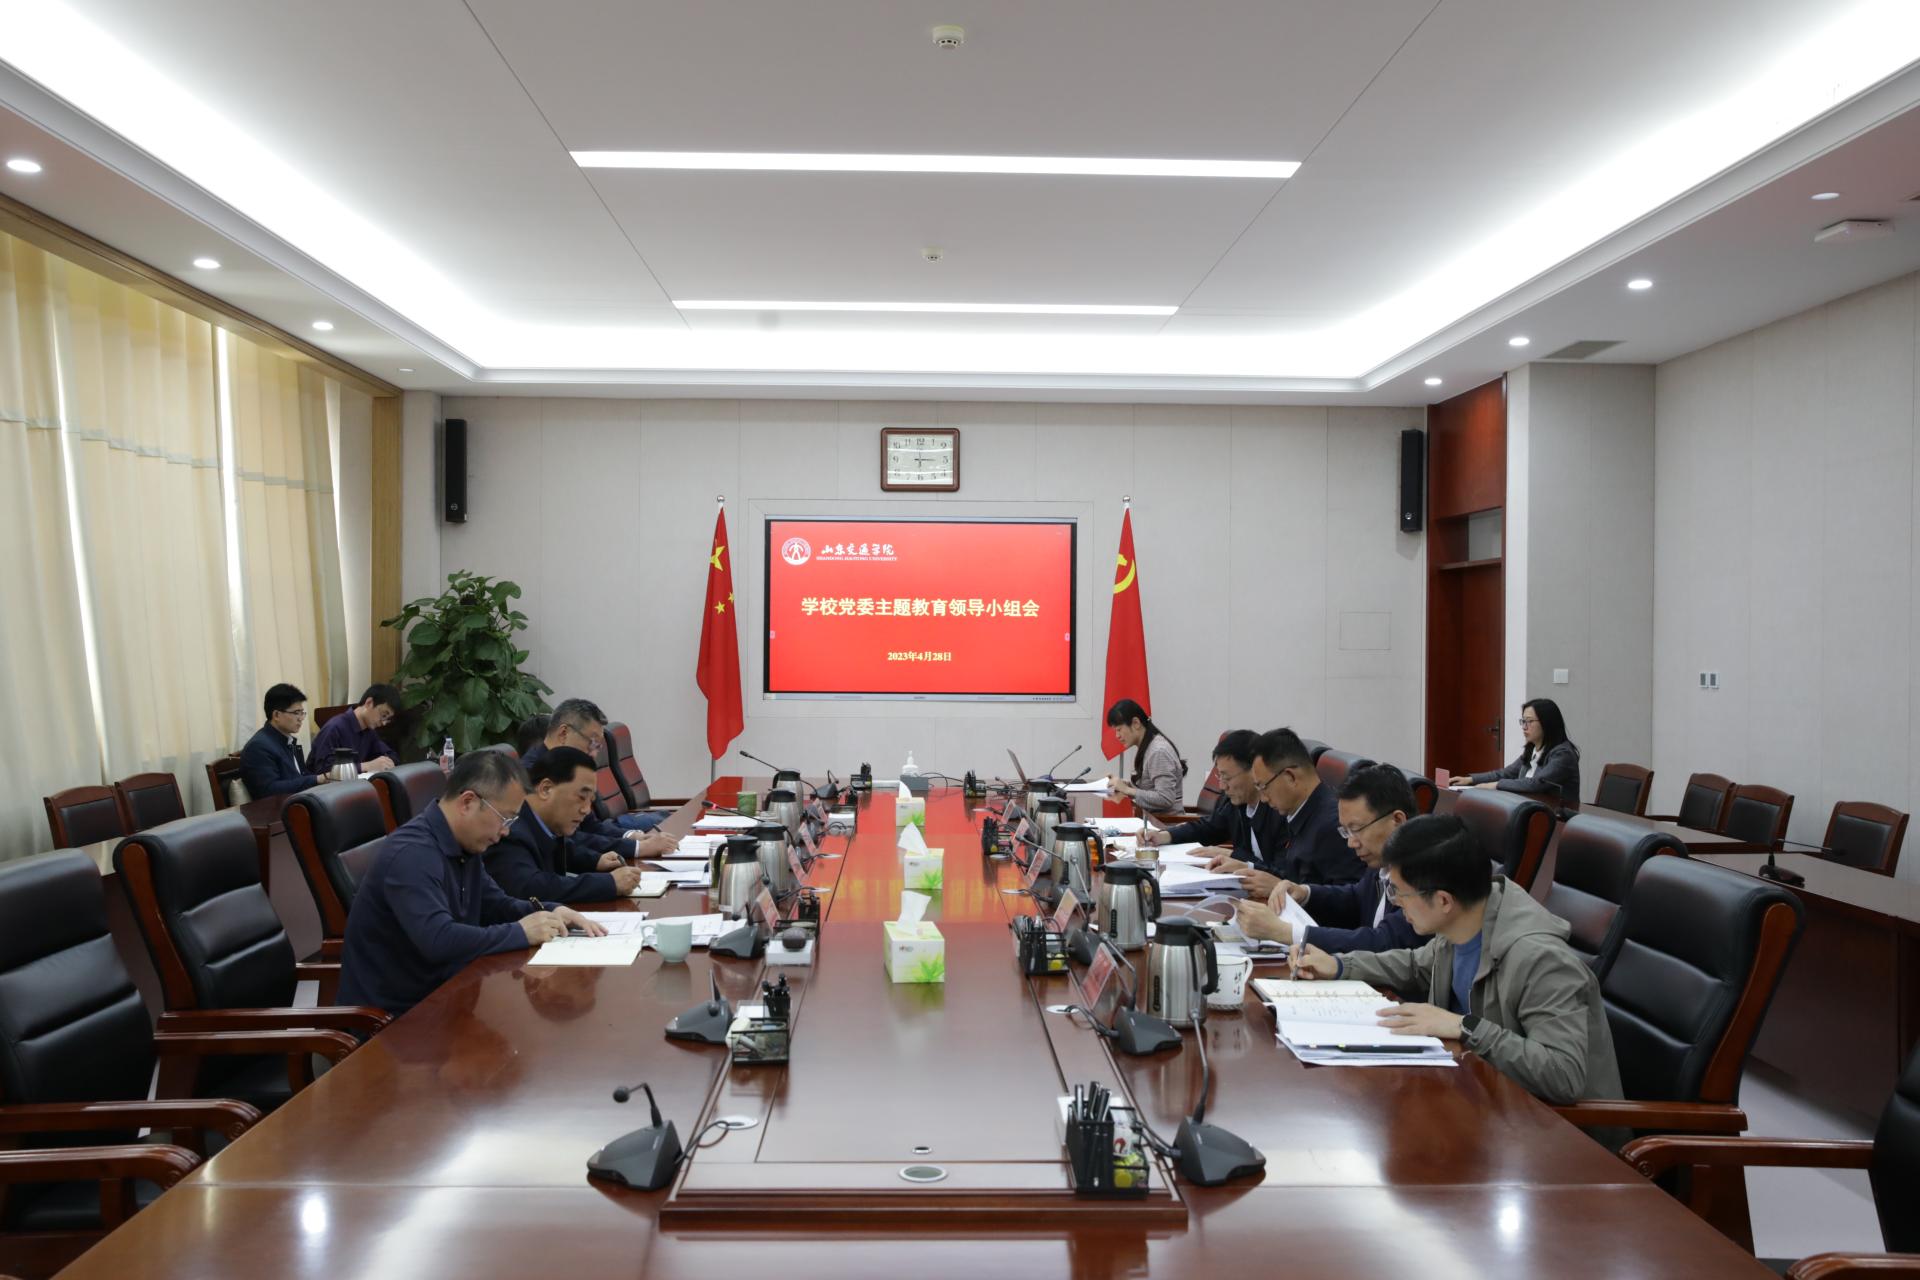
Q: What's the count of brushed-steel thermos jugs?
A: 10